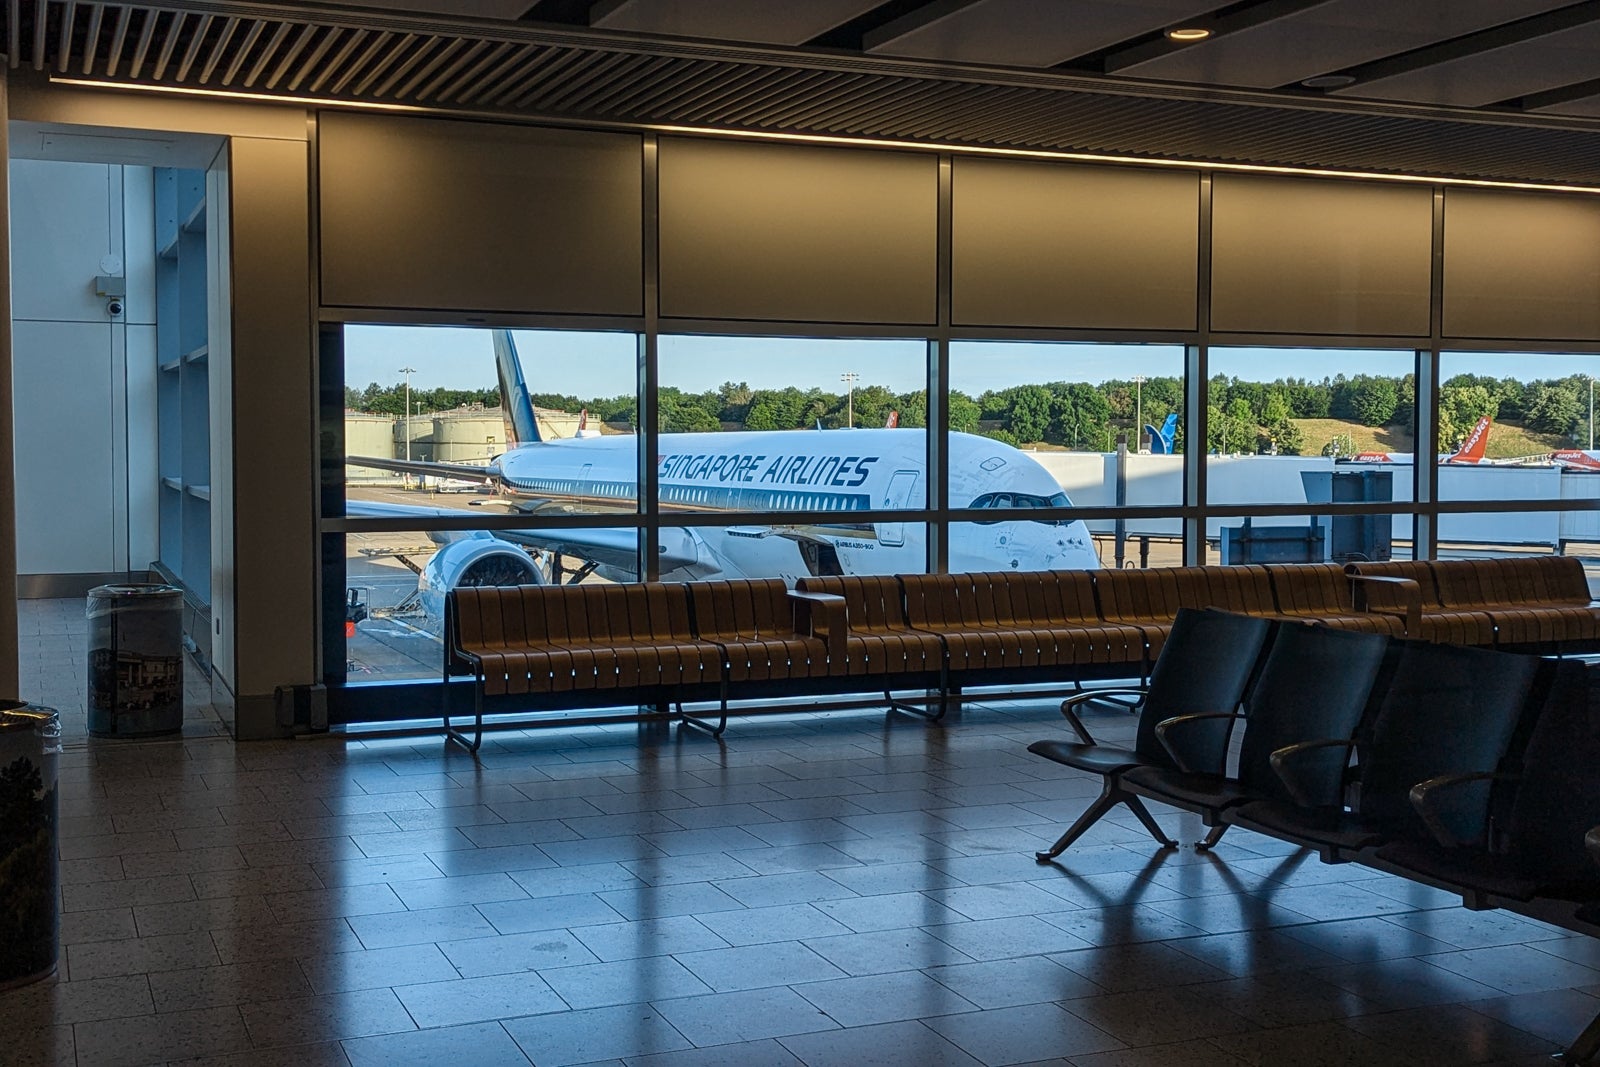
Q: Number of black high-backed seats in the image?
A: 4